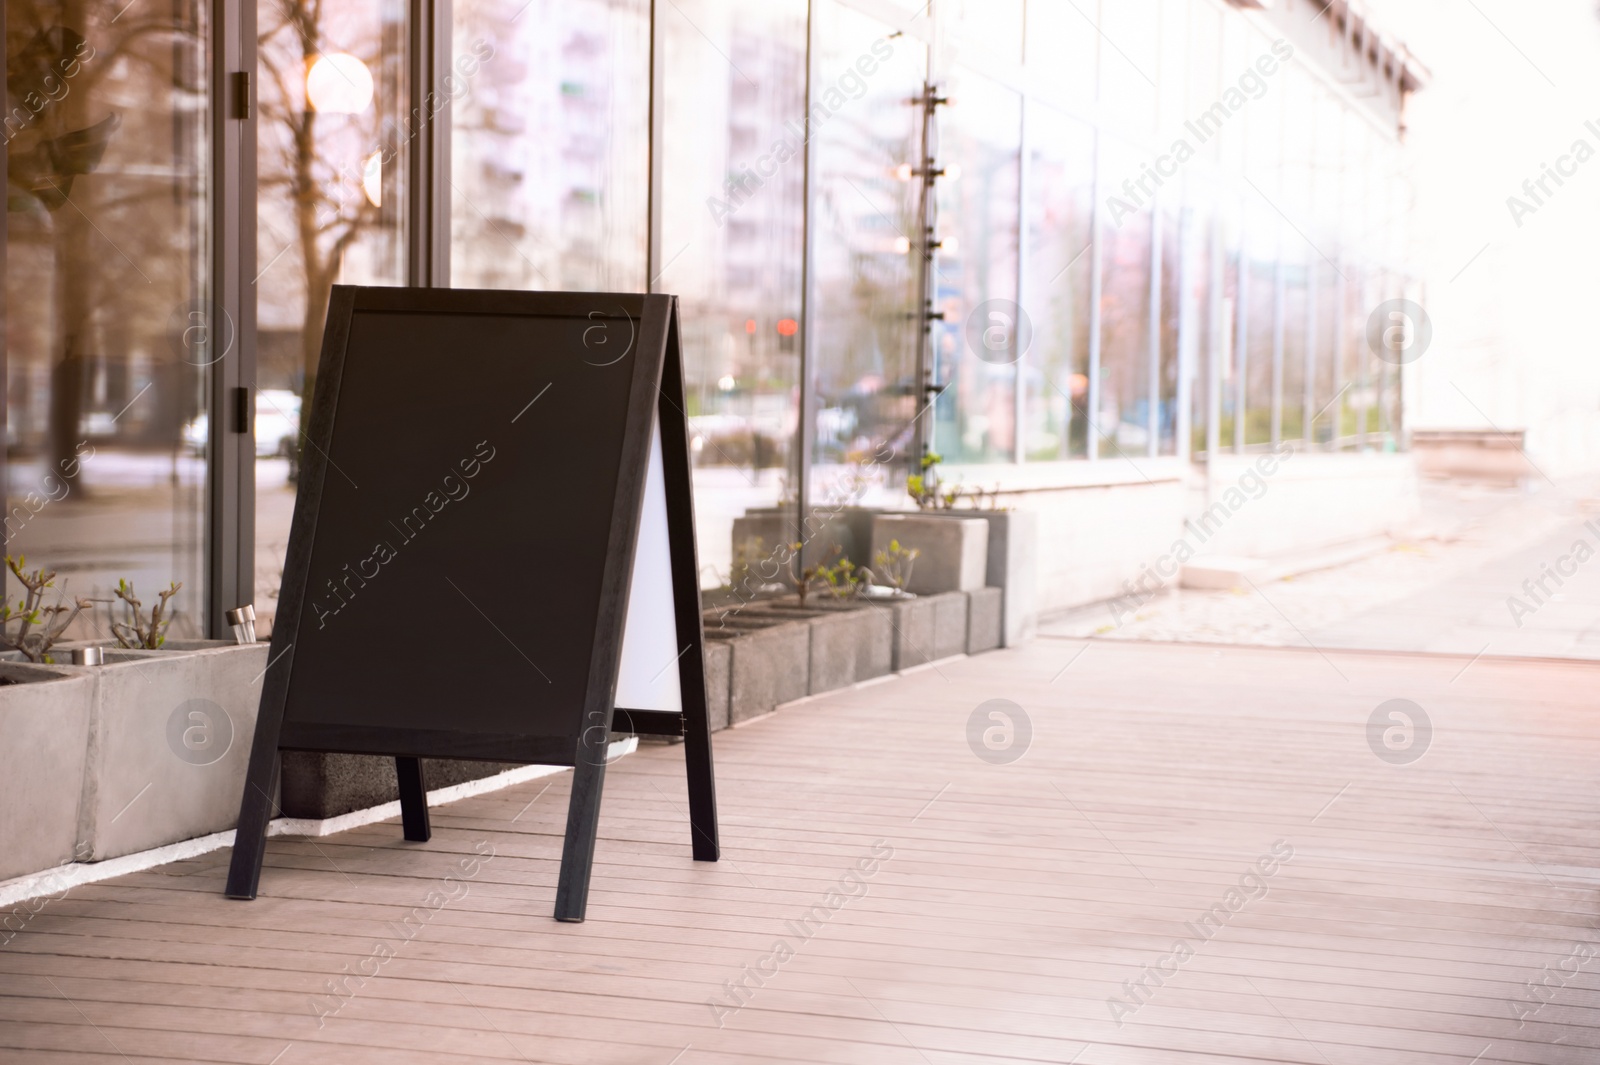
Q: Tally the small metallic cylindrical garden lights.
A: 2